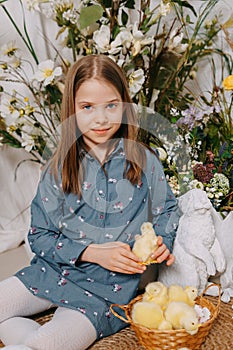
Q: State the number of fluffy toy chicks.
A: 5